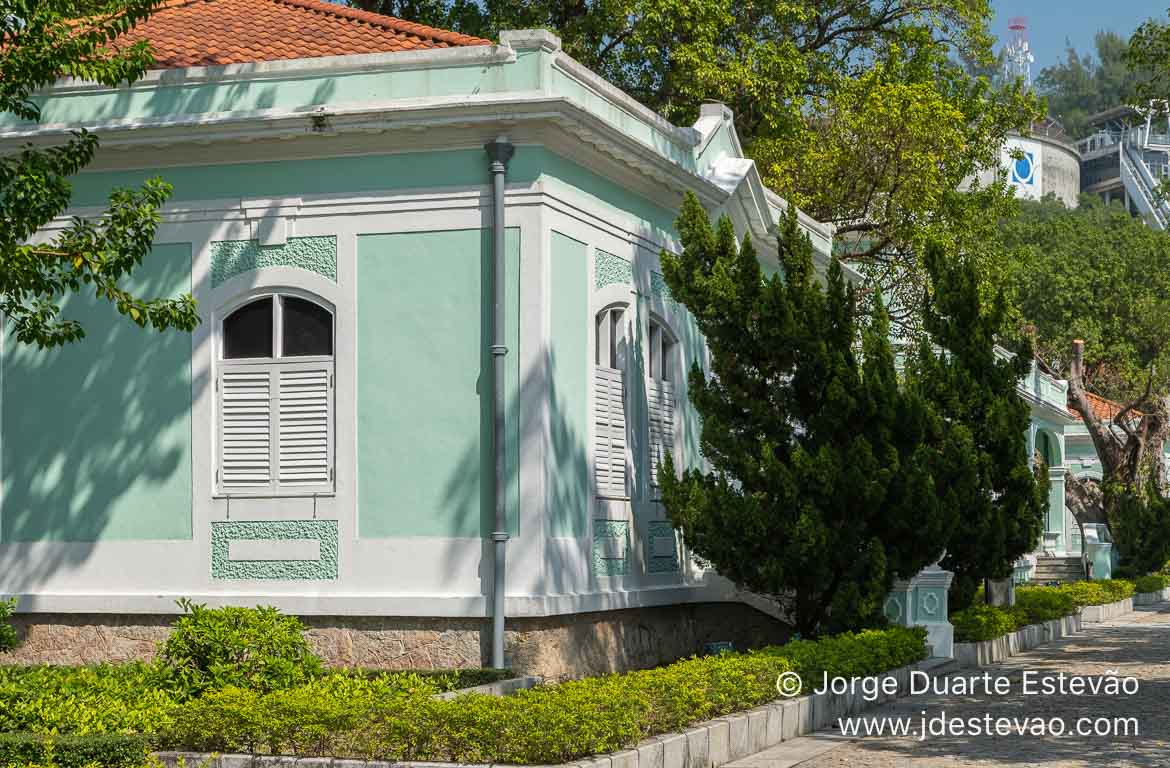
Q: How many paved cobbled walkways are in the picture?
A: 1